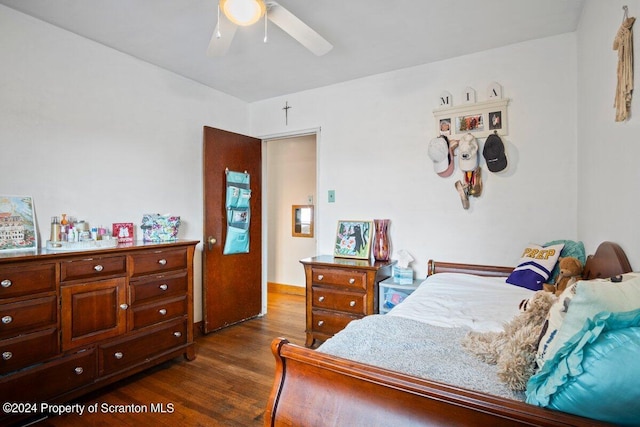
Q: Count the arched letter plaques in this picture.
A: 3